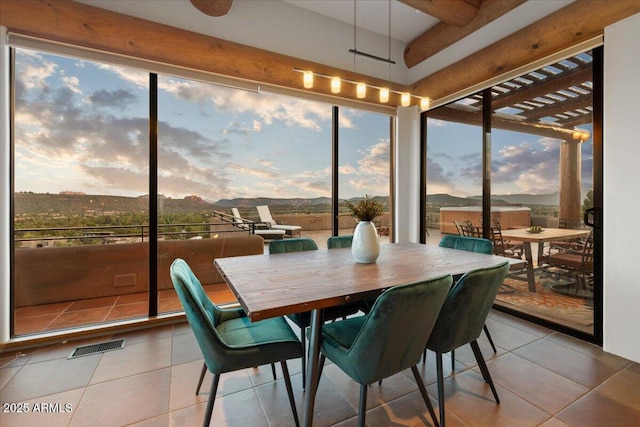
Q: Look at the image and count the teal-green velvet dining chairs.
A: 6